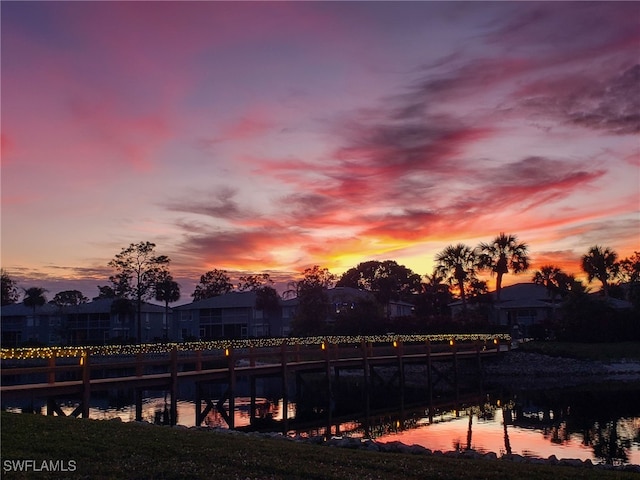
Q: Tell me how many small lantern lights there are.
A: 6